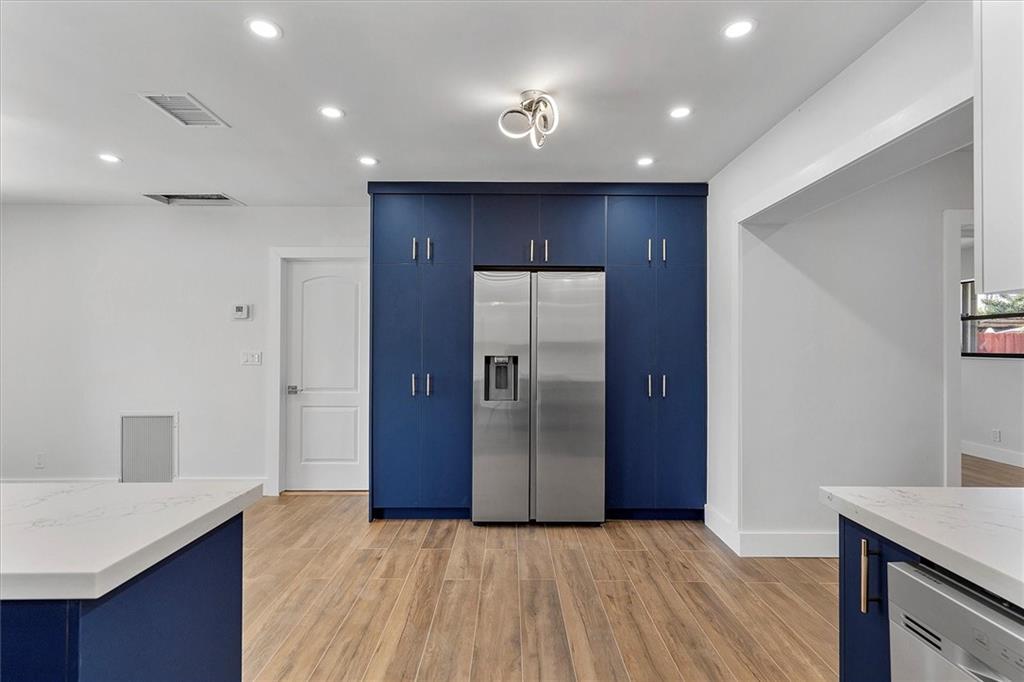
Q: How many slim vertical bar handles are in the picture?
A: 11